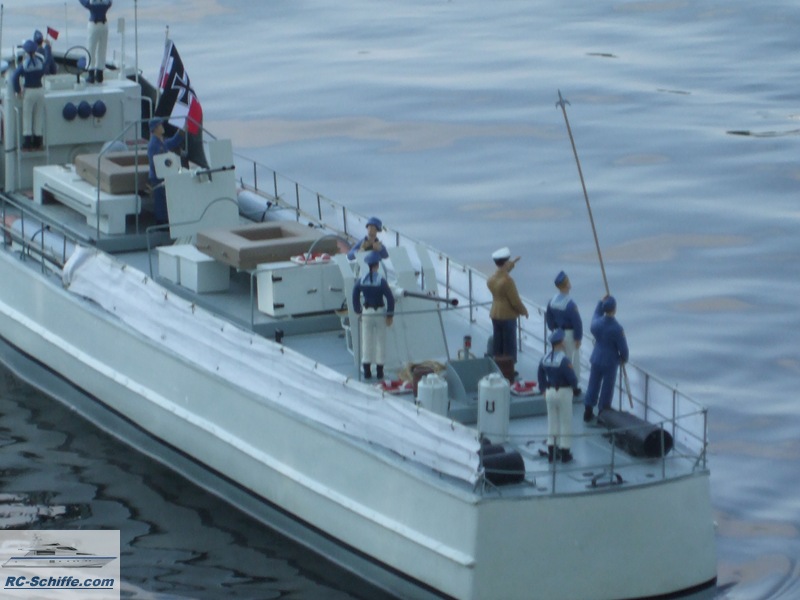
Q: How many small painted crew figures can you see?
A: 10